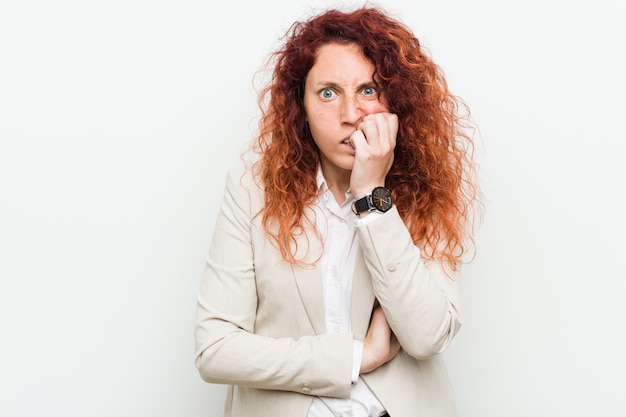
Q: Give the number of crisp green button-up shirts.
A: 0